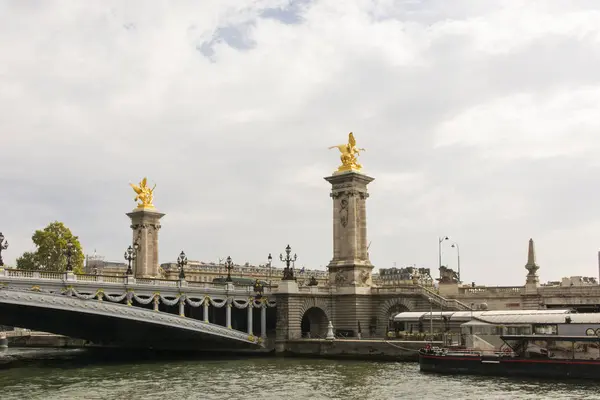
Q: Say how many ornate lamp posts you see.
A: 6